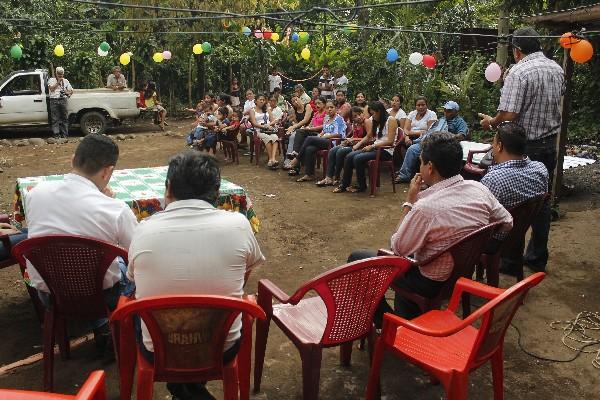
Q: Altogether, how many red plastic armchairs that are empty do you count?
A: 3